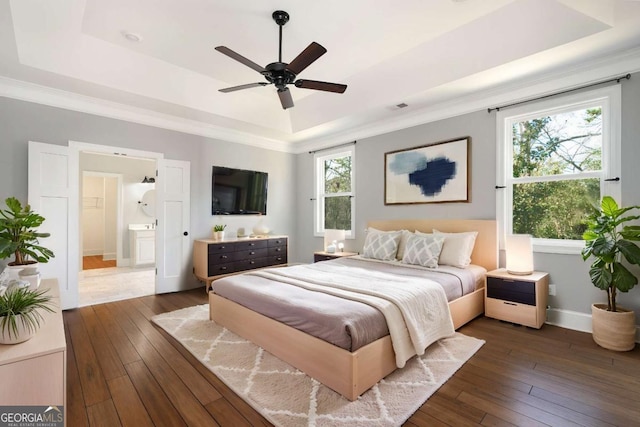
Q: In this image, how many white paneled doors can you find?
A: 2